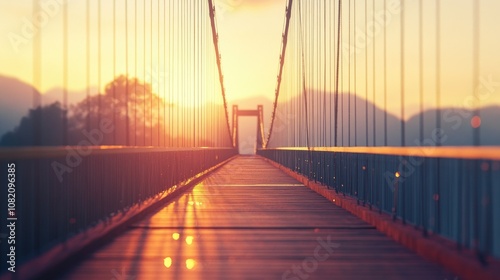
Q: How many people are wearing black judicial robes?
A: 0